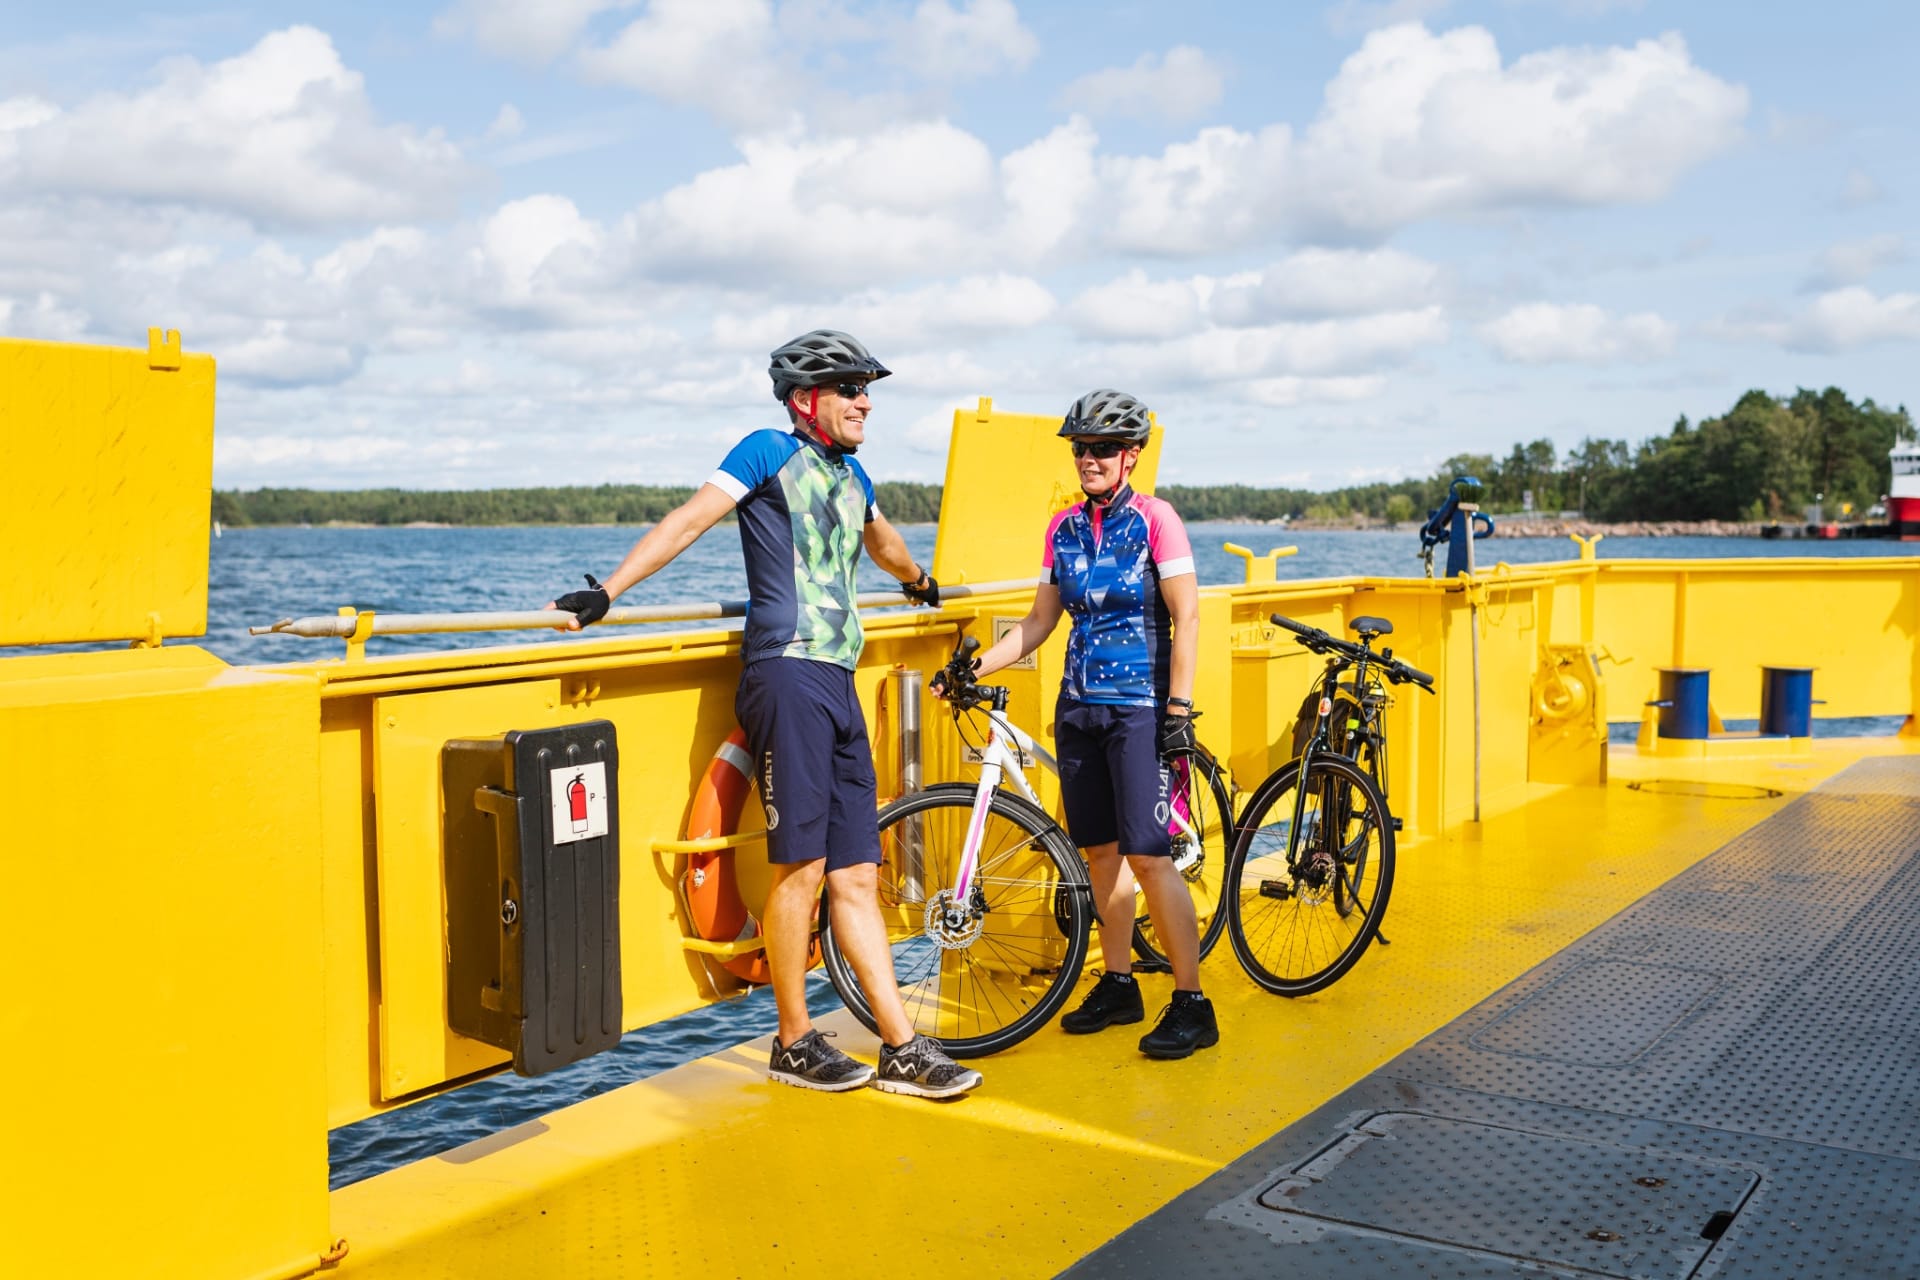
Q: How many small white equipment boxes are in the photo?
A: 0